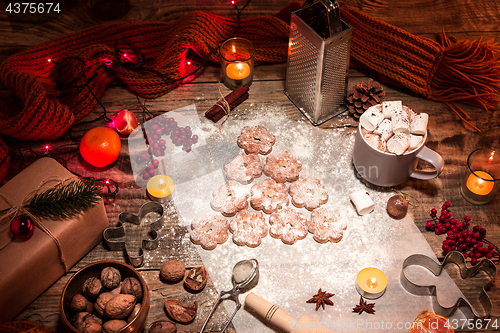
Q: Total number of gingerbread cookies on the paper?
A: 10